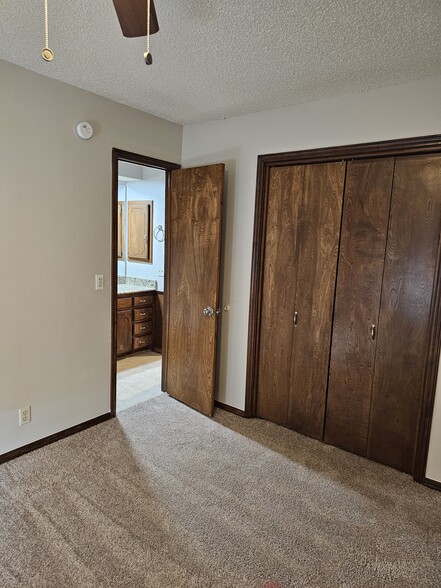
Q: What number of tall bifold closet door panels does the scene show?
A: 4